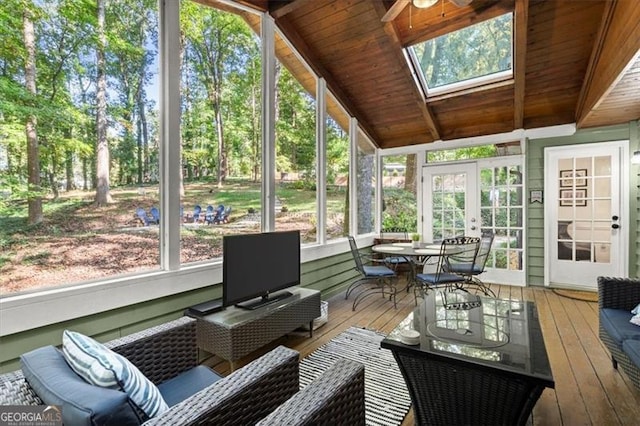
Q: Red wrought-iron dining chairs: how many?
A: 0